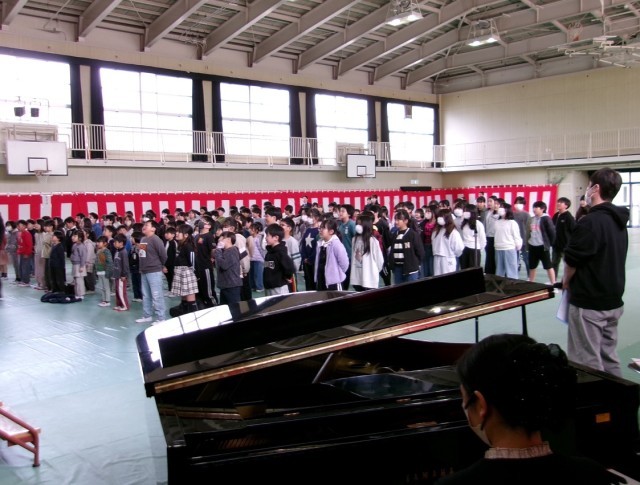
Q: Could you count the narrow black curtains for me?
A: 9